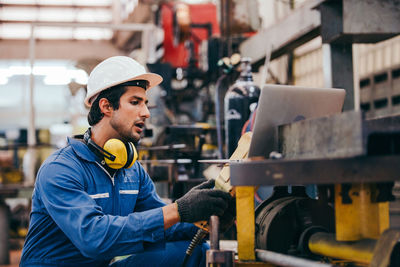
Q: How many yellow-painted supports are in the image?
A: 2